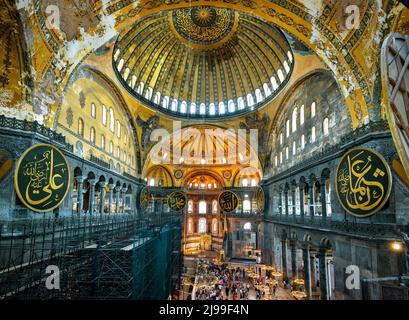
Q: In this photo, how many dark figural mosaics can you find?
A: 2